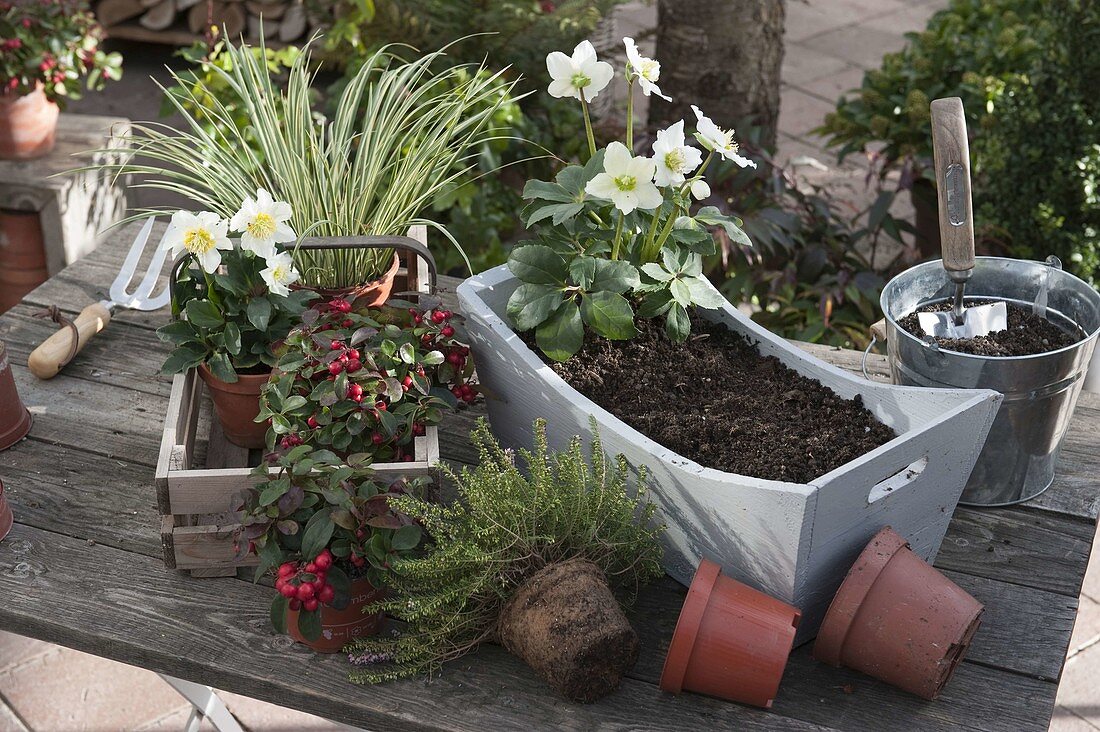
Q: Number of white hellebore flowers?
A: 8